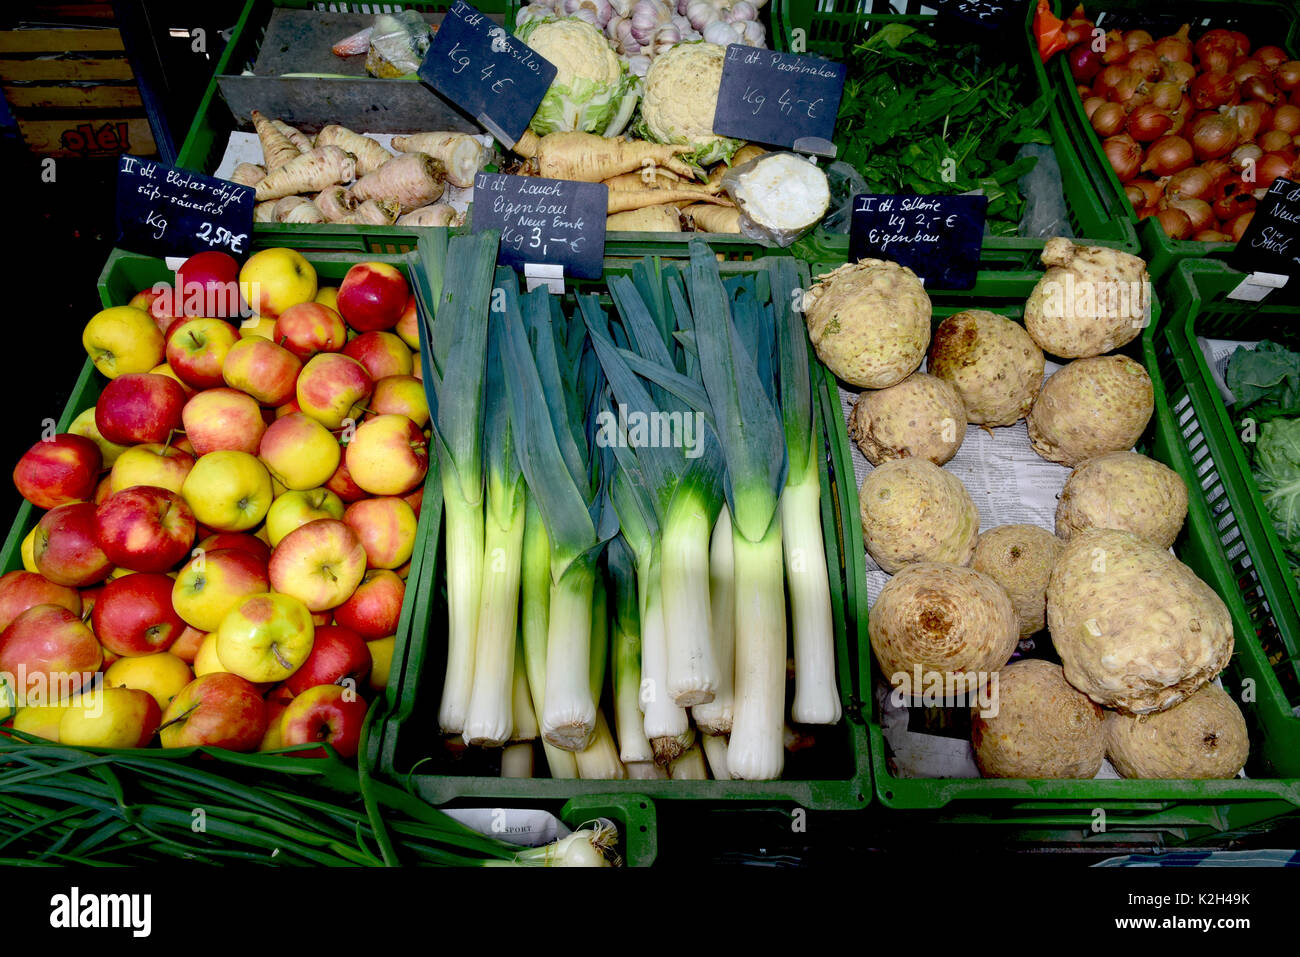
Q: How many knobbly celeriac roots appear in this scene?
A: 12